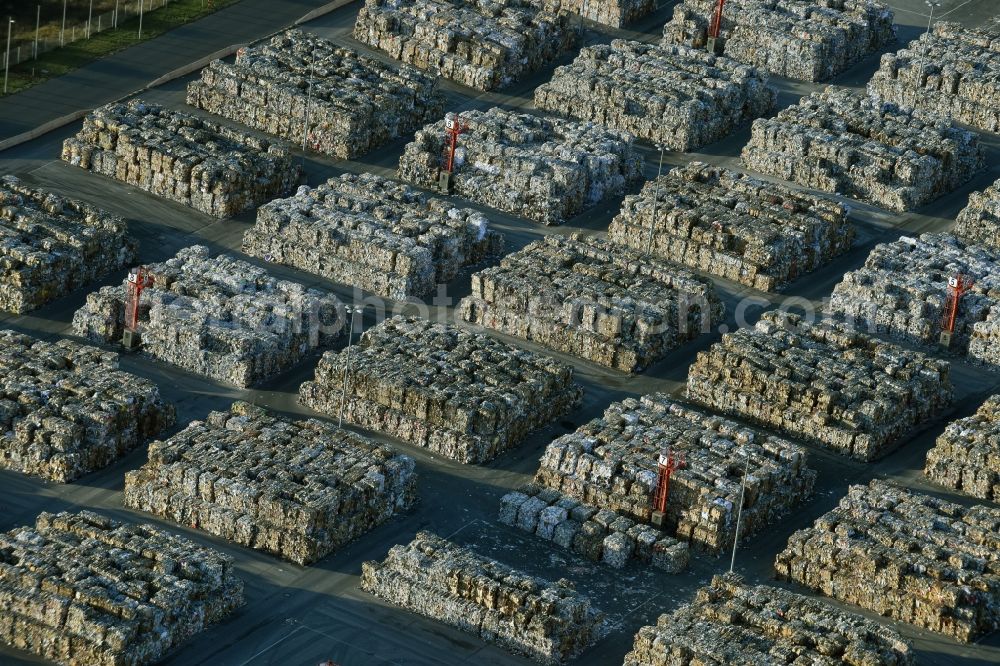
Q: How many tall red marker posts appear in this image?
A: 5